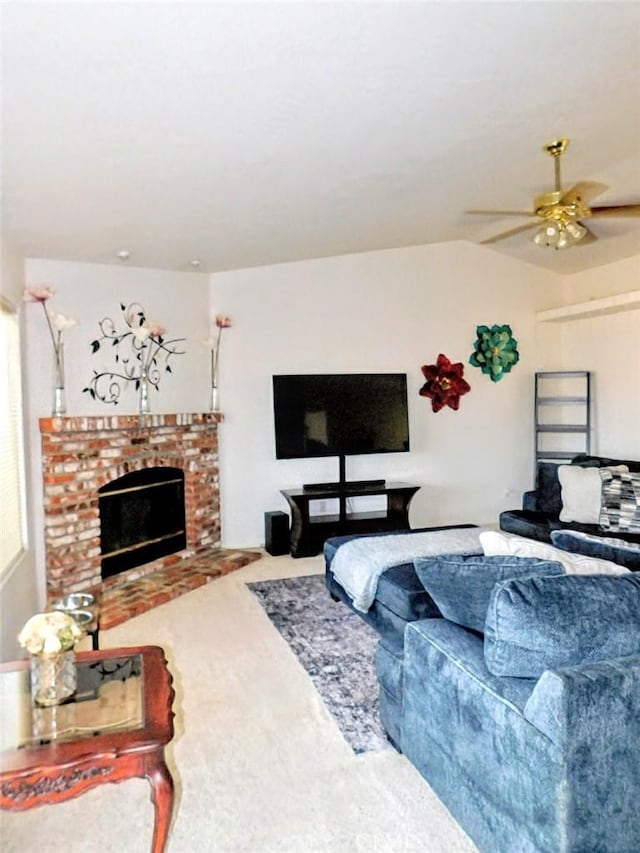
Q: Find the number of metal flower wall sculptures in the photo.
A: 2